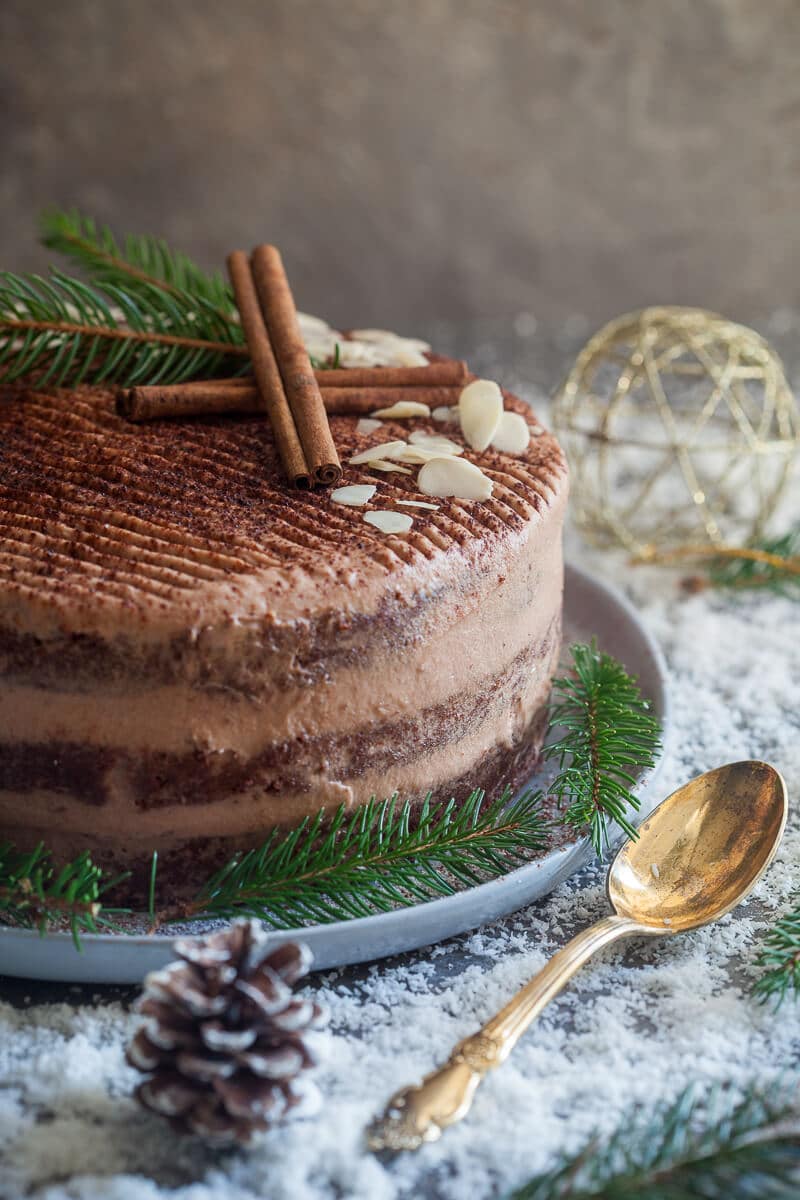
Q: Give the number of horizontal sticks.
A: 2